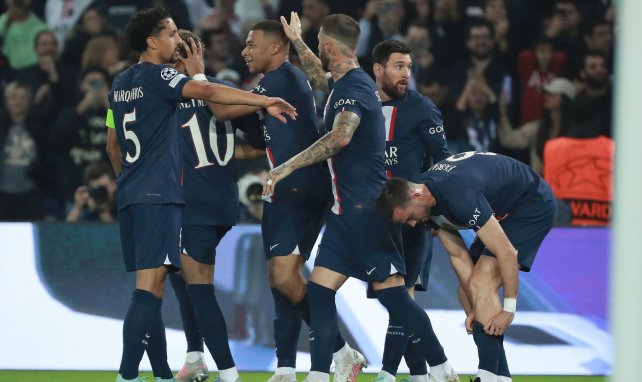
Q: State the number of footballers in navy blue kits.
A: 6